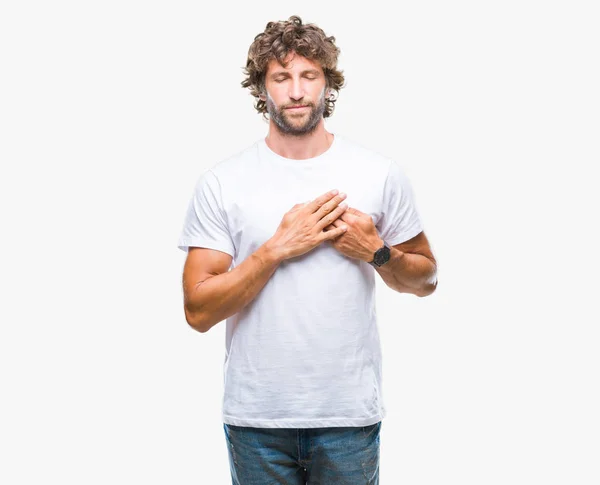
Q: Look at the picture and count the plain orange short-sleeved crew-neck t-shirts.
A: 0